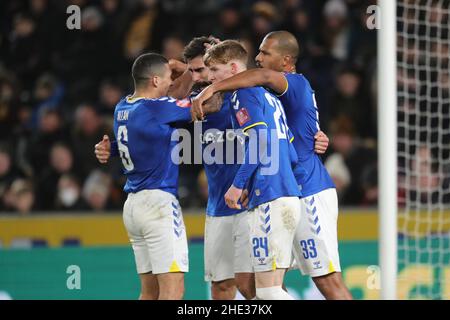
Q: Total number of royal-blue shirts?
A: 4